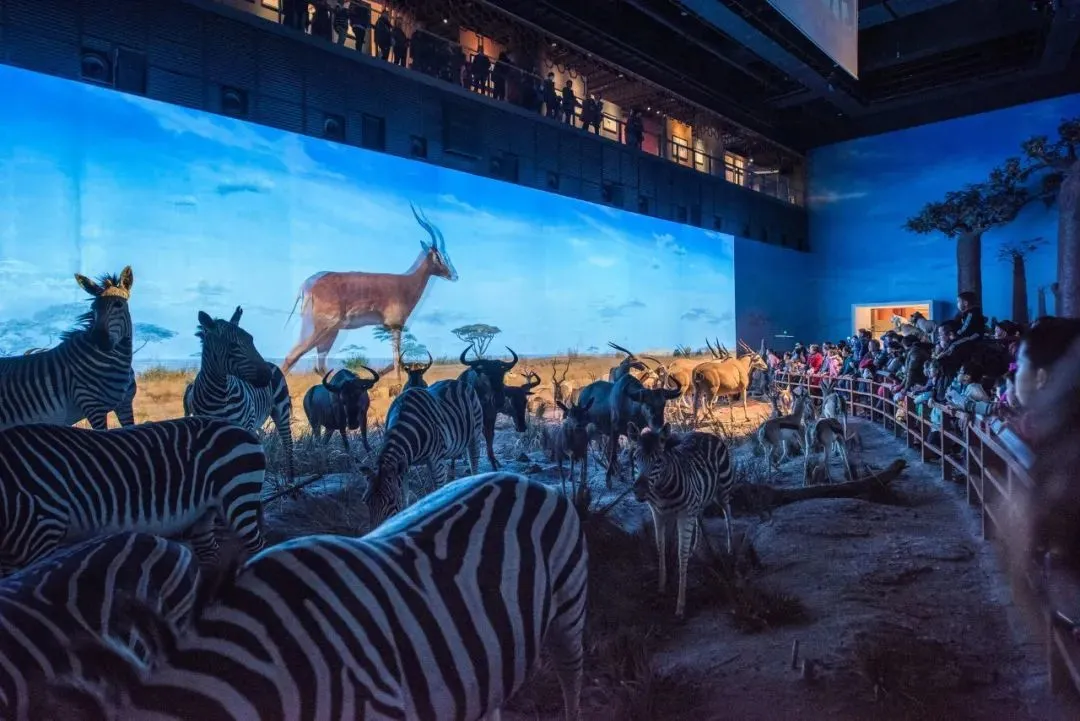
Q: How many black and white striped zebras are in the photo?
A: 7